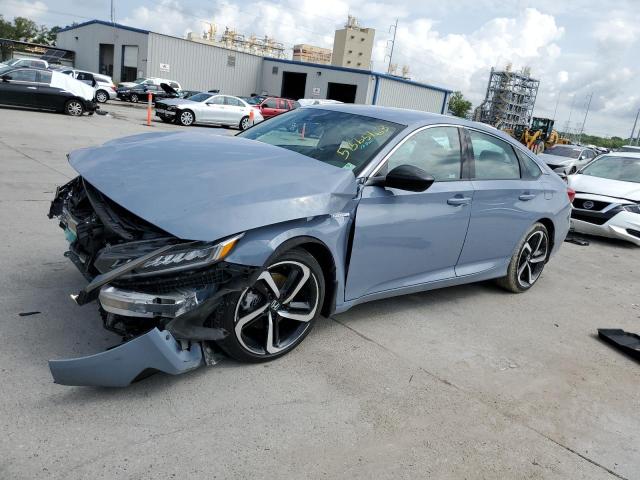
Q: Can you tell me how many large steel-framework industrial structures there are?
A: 1